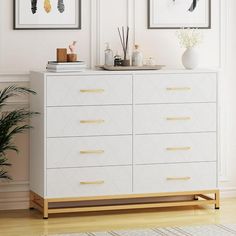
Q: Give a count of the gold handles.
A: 8